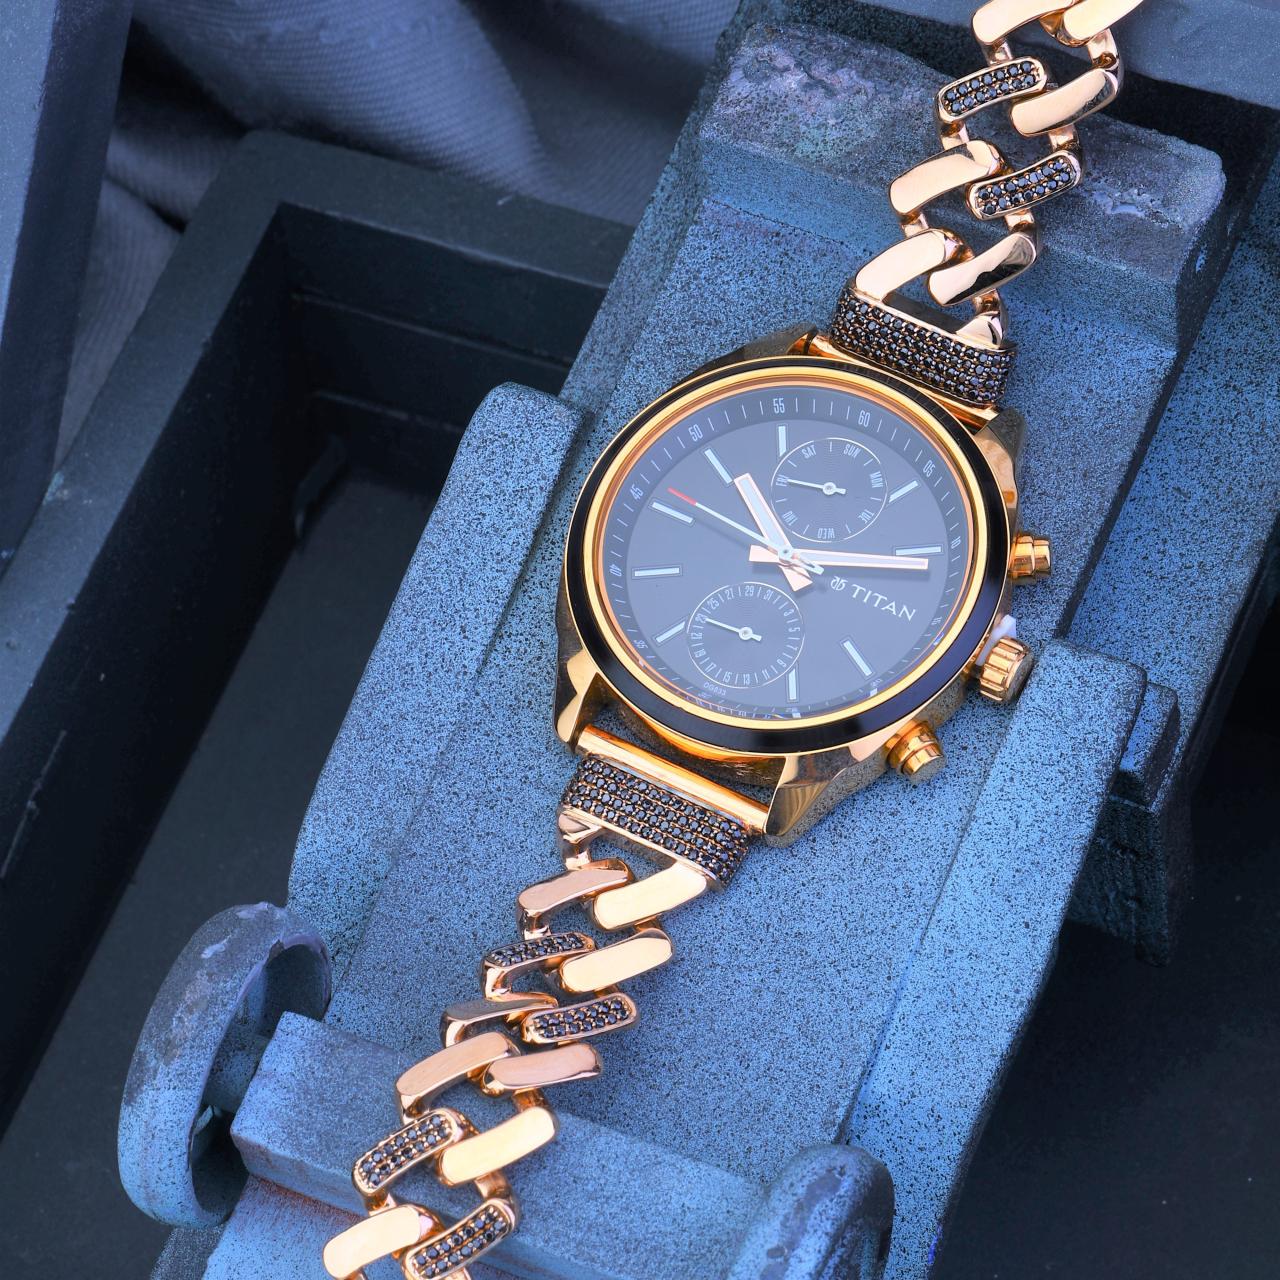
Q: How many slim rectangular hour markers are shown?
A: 9